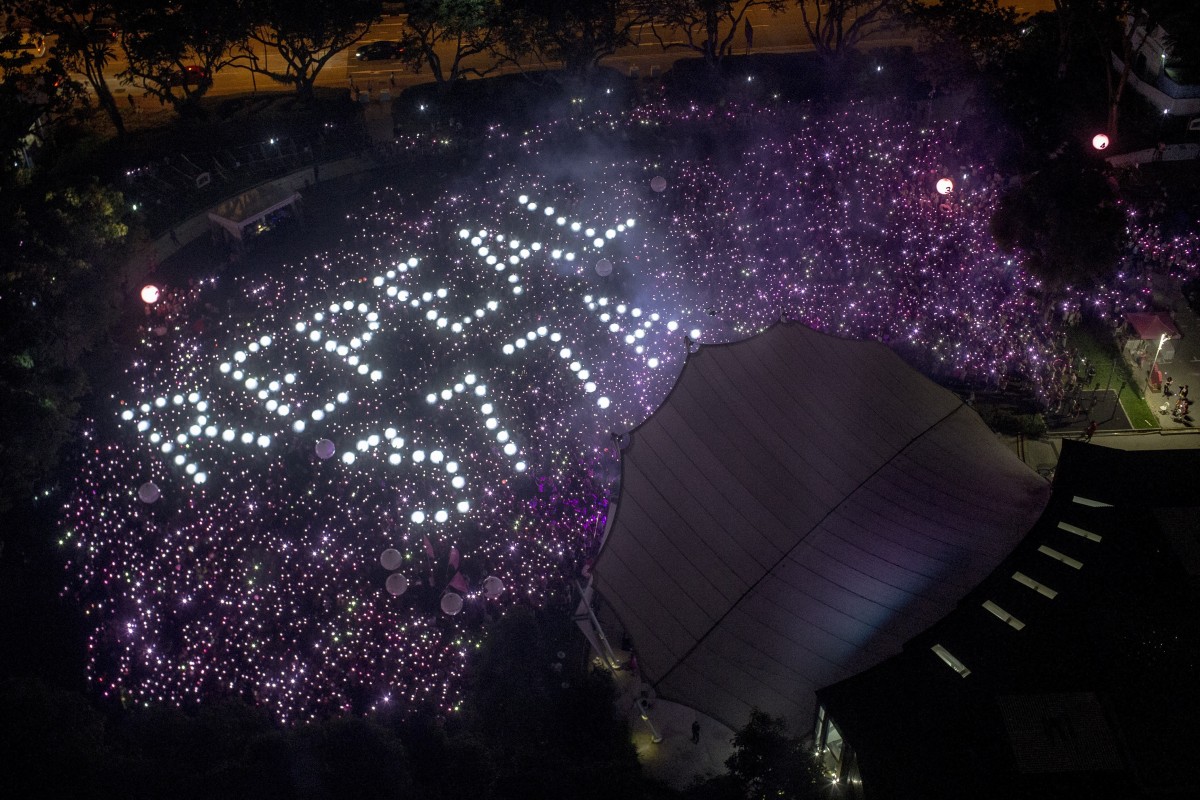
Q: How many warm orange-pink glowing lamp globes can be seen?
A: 3